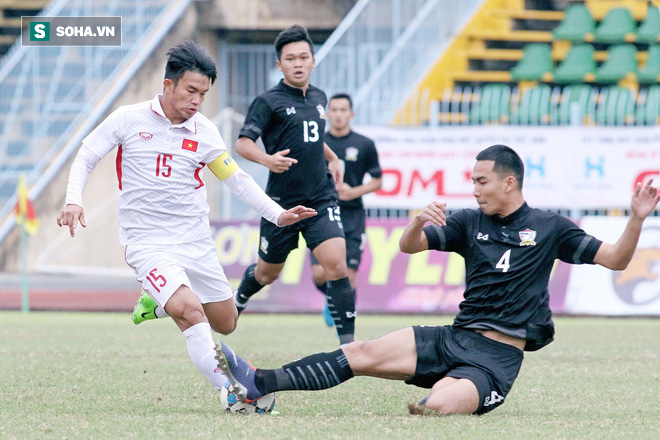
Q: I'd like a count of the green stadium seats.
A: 12